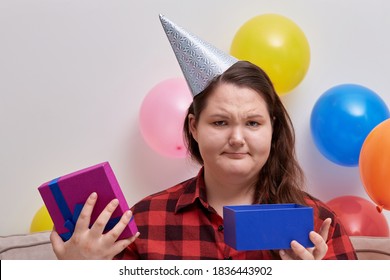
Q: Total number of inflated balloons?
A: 6